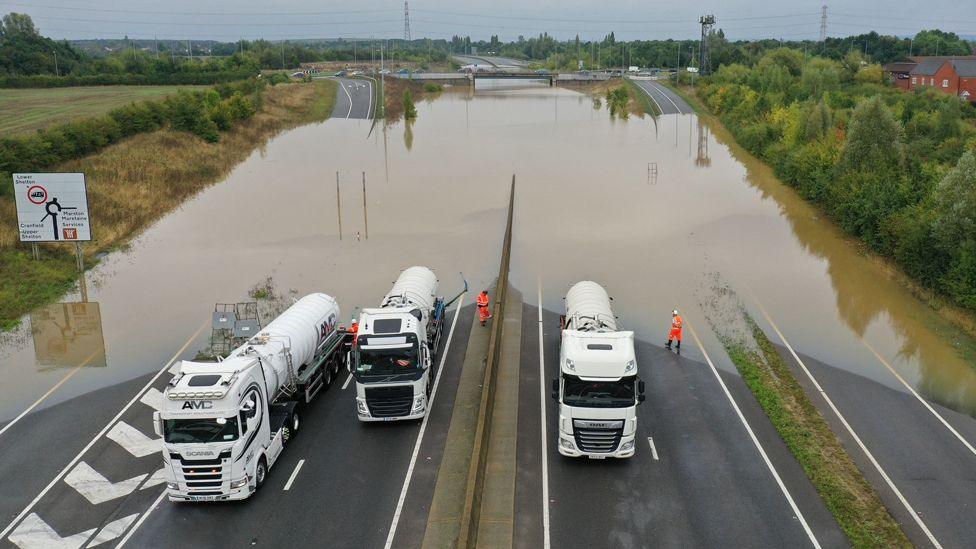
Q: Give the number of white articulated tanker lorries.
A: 3